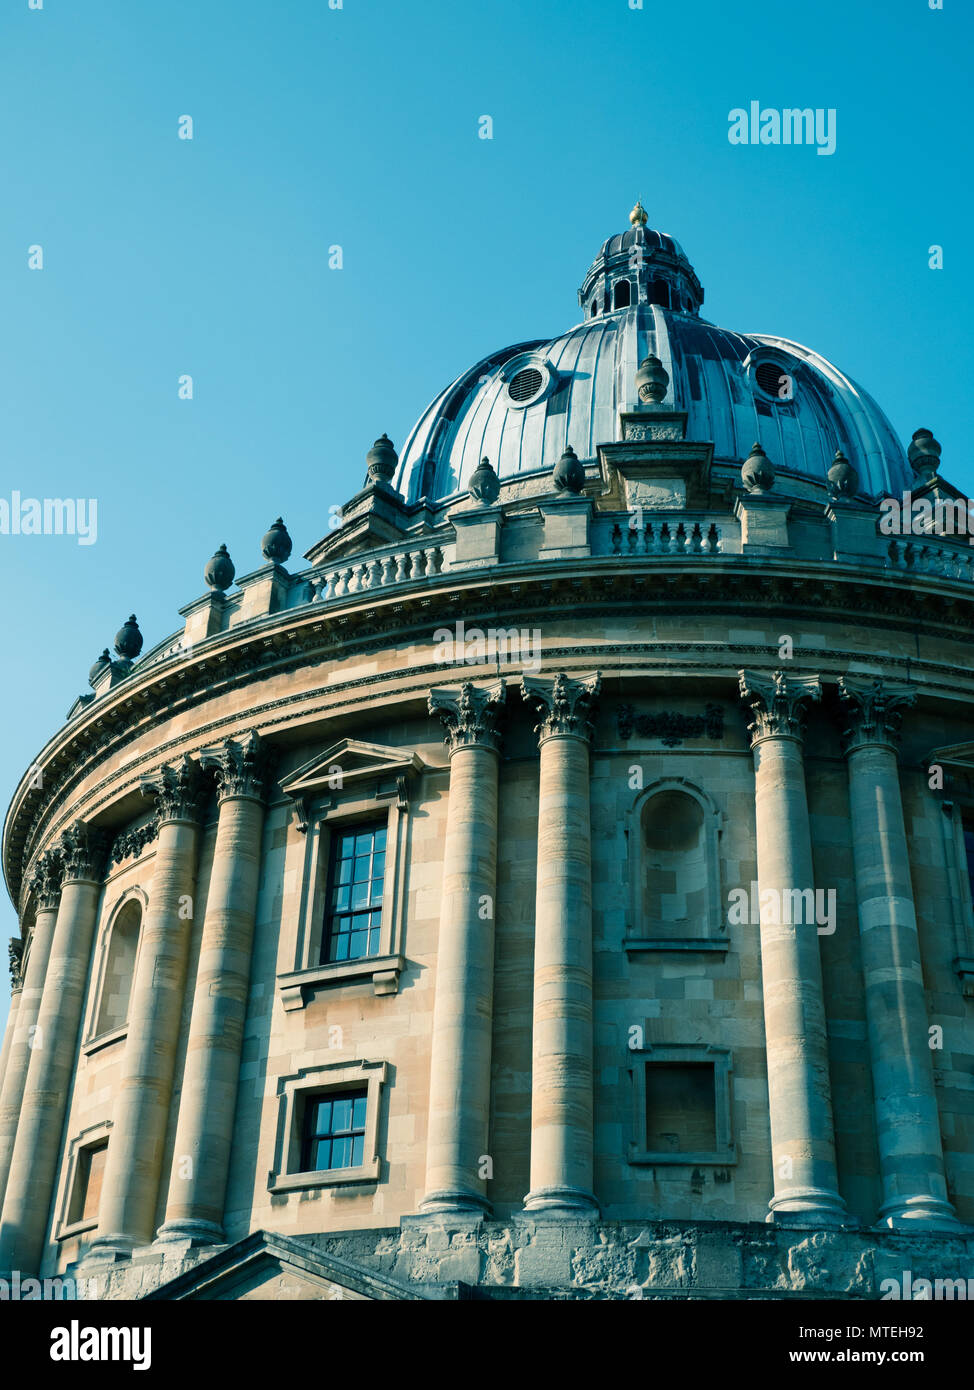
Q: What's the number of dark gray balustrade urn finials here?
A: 11